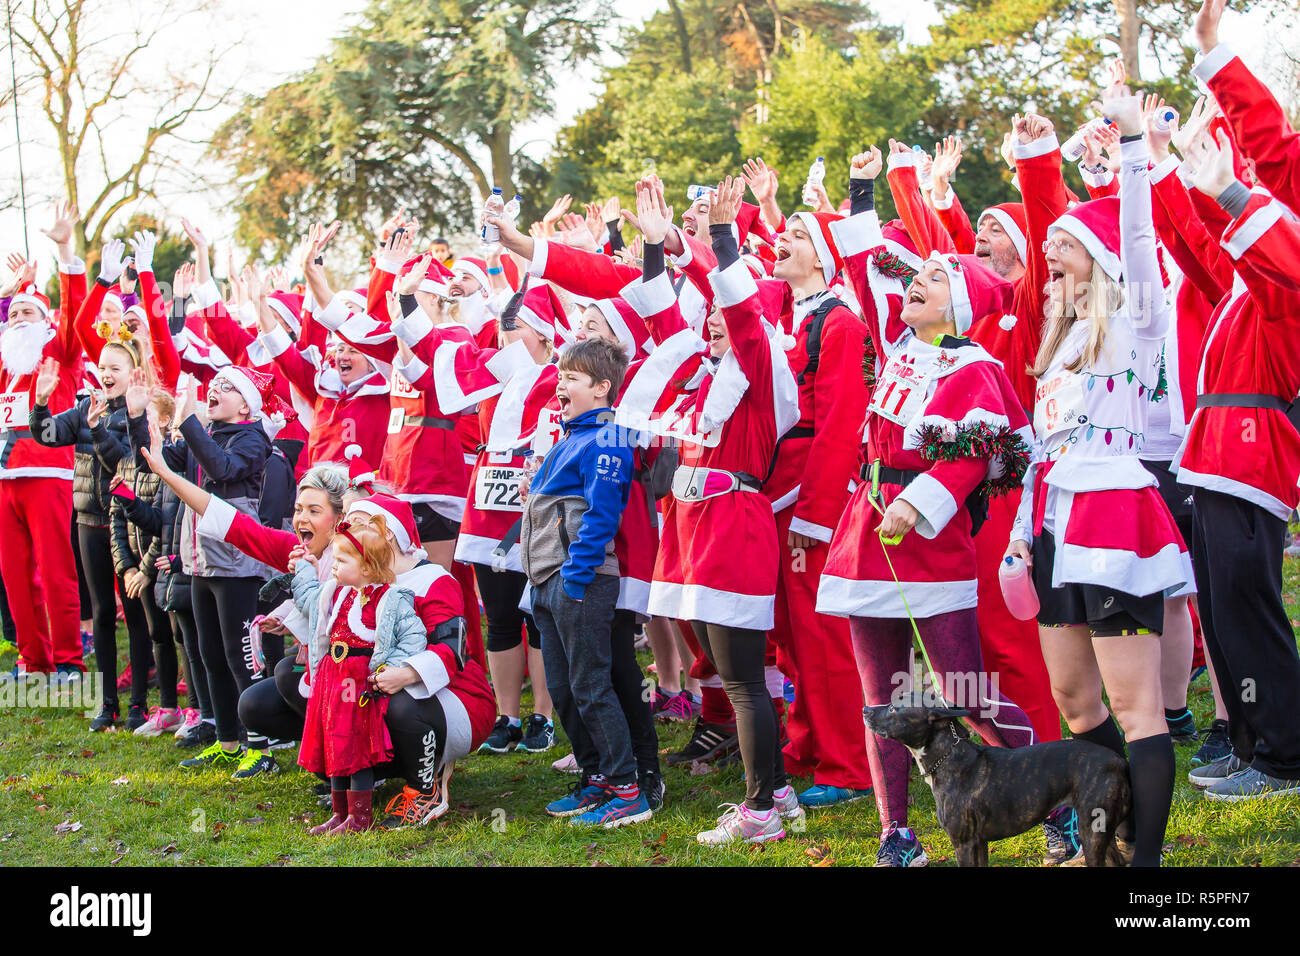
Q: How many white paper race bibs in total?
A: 7